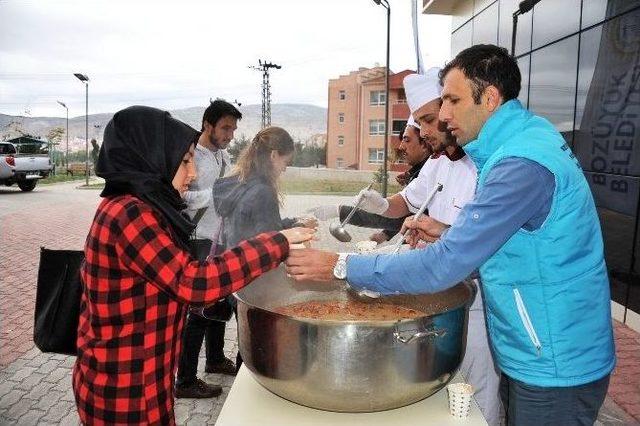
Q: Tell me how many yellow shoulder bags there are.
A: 0